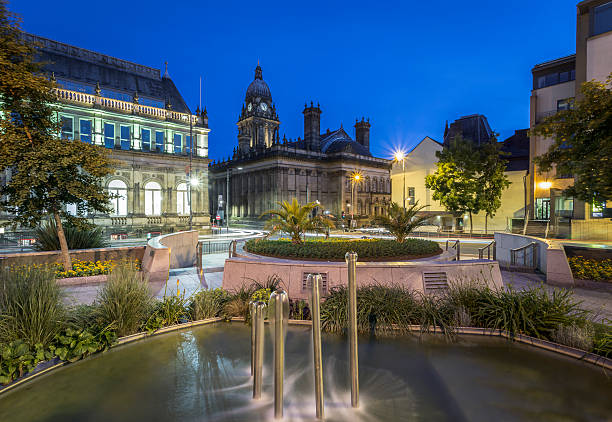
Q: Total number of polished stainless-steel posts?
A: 5